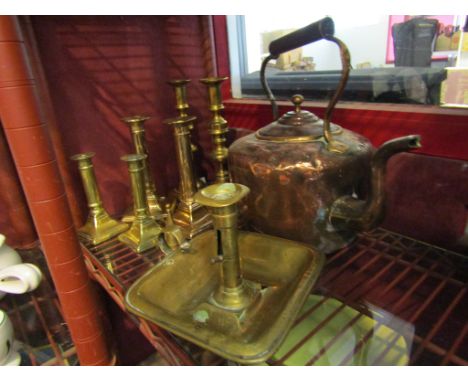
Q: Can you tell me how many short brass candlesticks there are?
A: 2